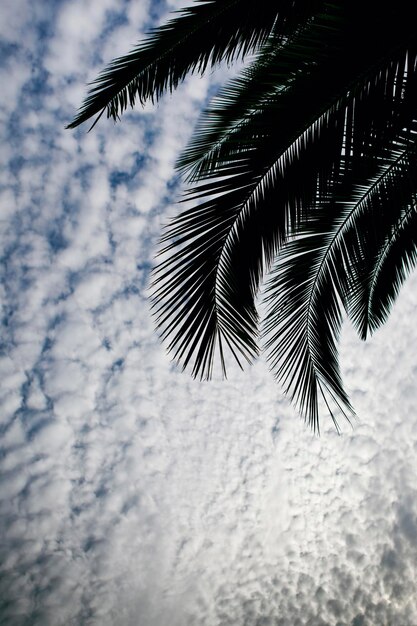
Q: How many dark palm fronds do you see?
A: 5